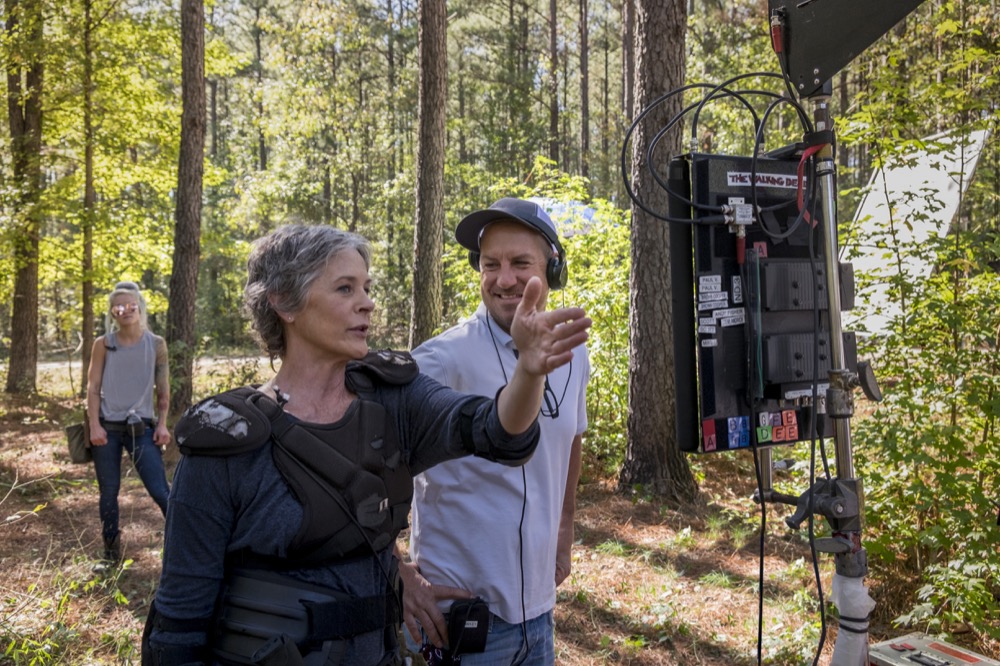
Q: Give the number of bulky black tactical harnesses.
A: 1